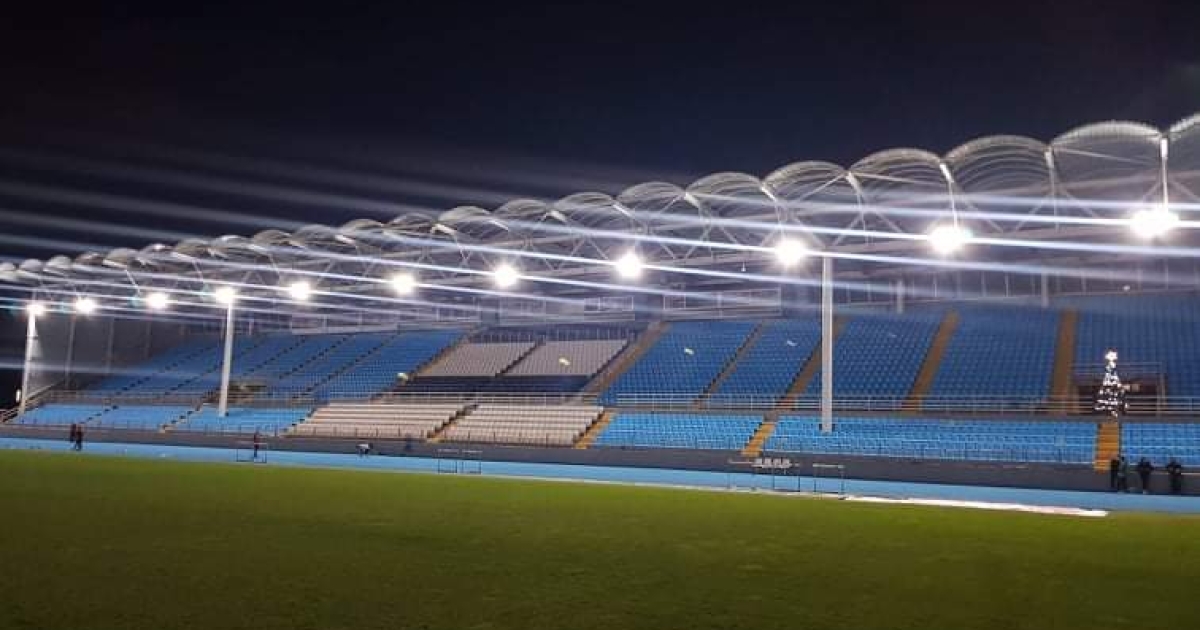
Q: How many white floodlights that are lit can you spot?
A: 11